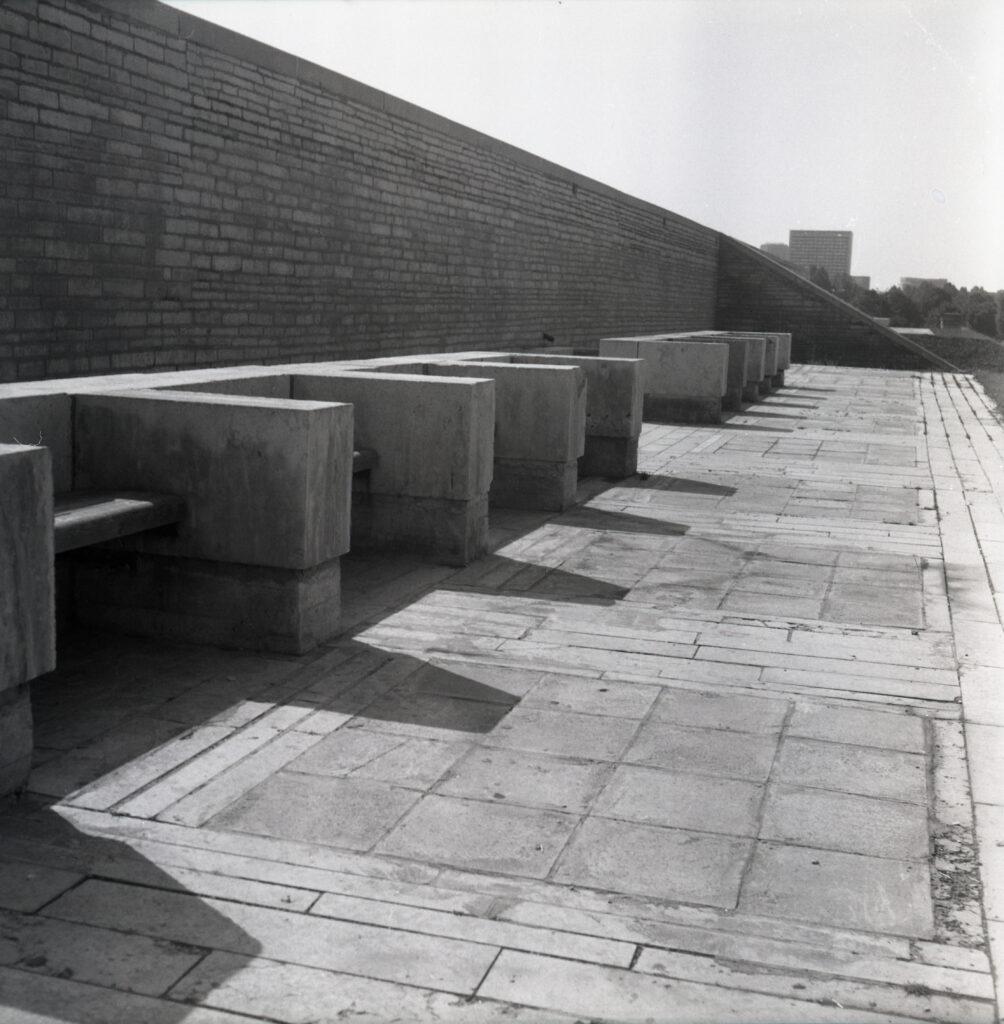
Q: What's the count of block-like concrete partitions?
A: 10